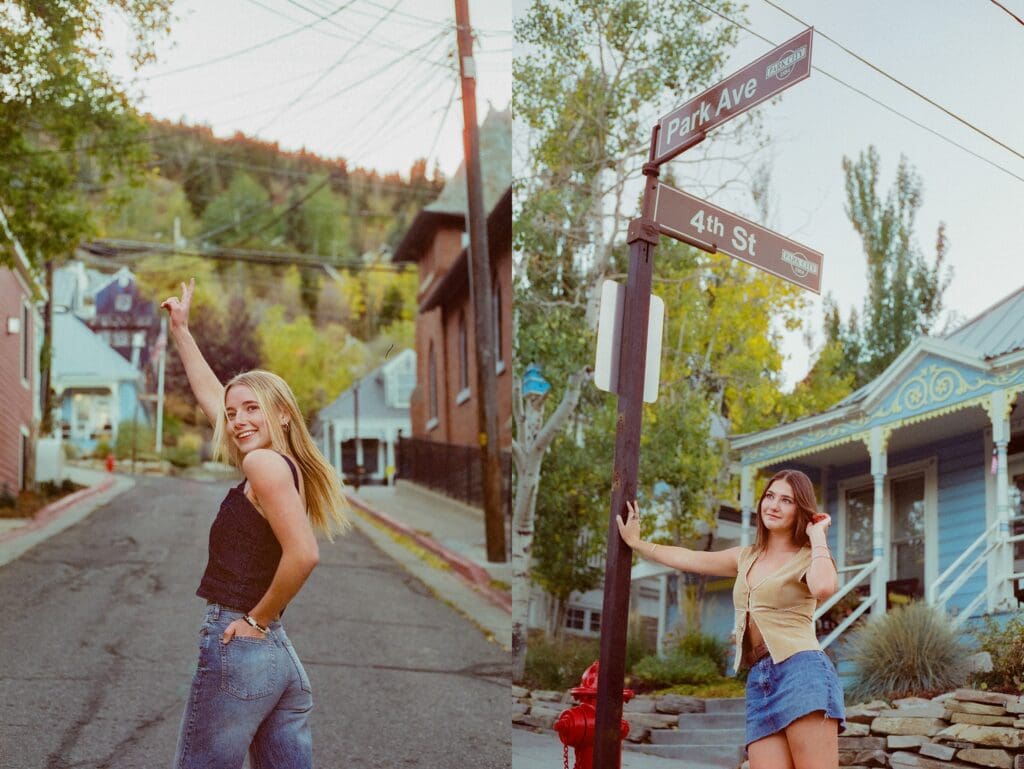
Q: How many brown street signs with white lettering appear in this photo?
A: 2